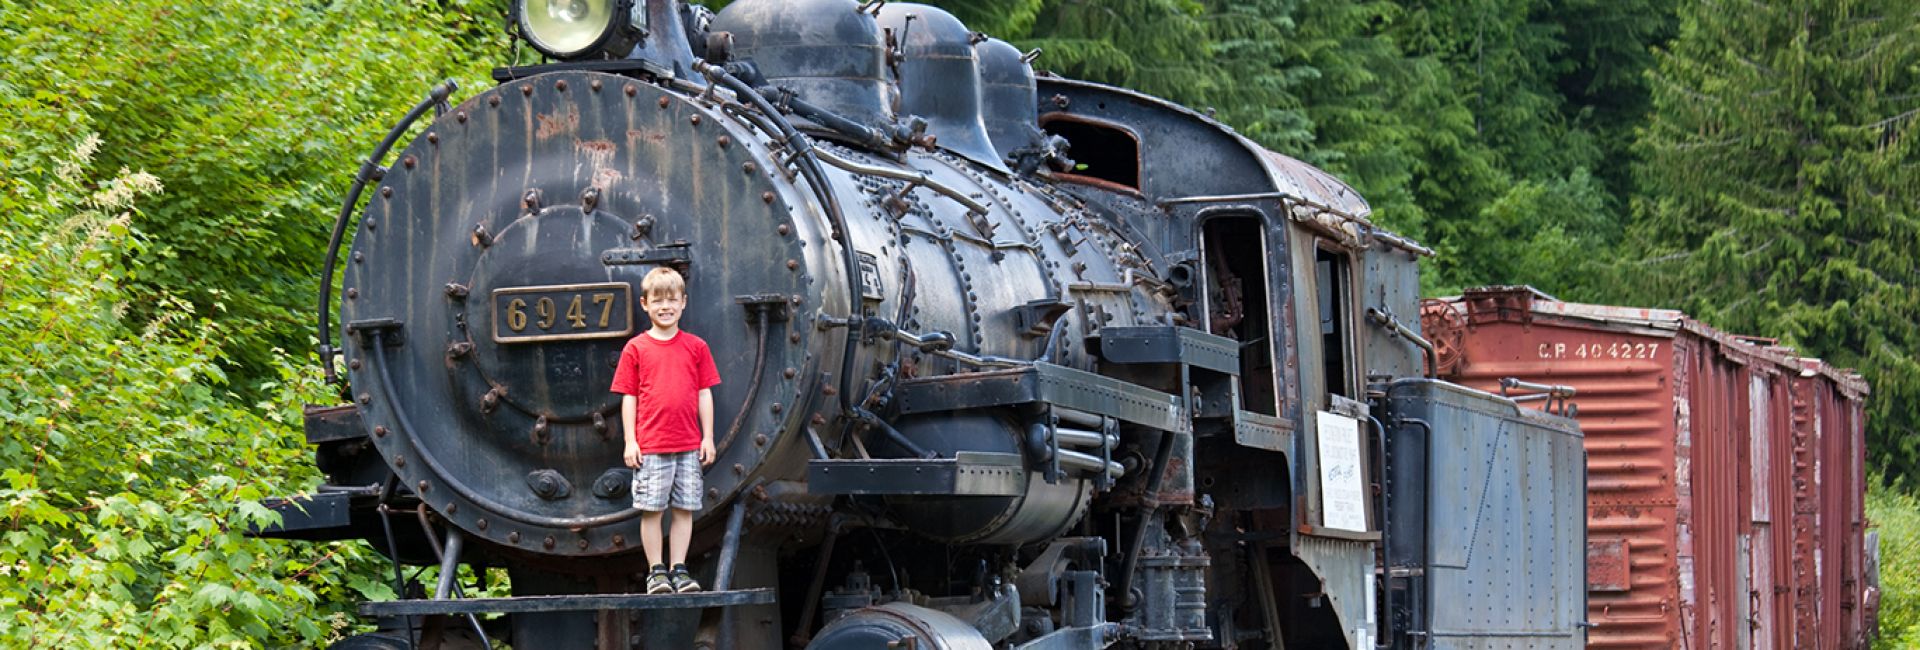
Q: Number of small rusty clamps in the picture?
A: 9